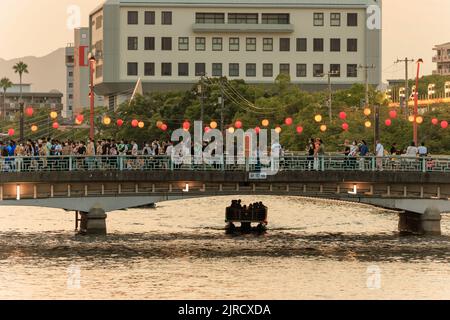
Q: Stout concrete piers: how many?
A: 2